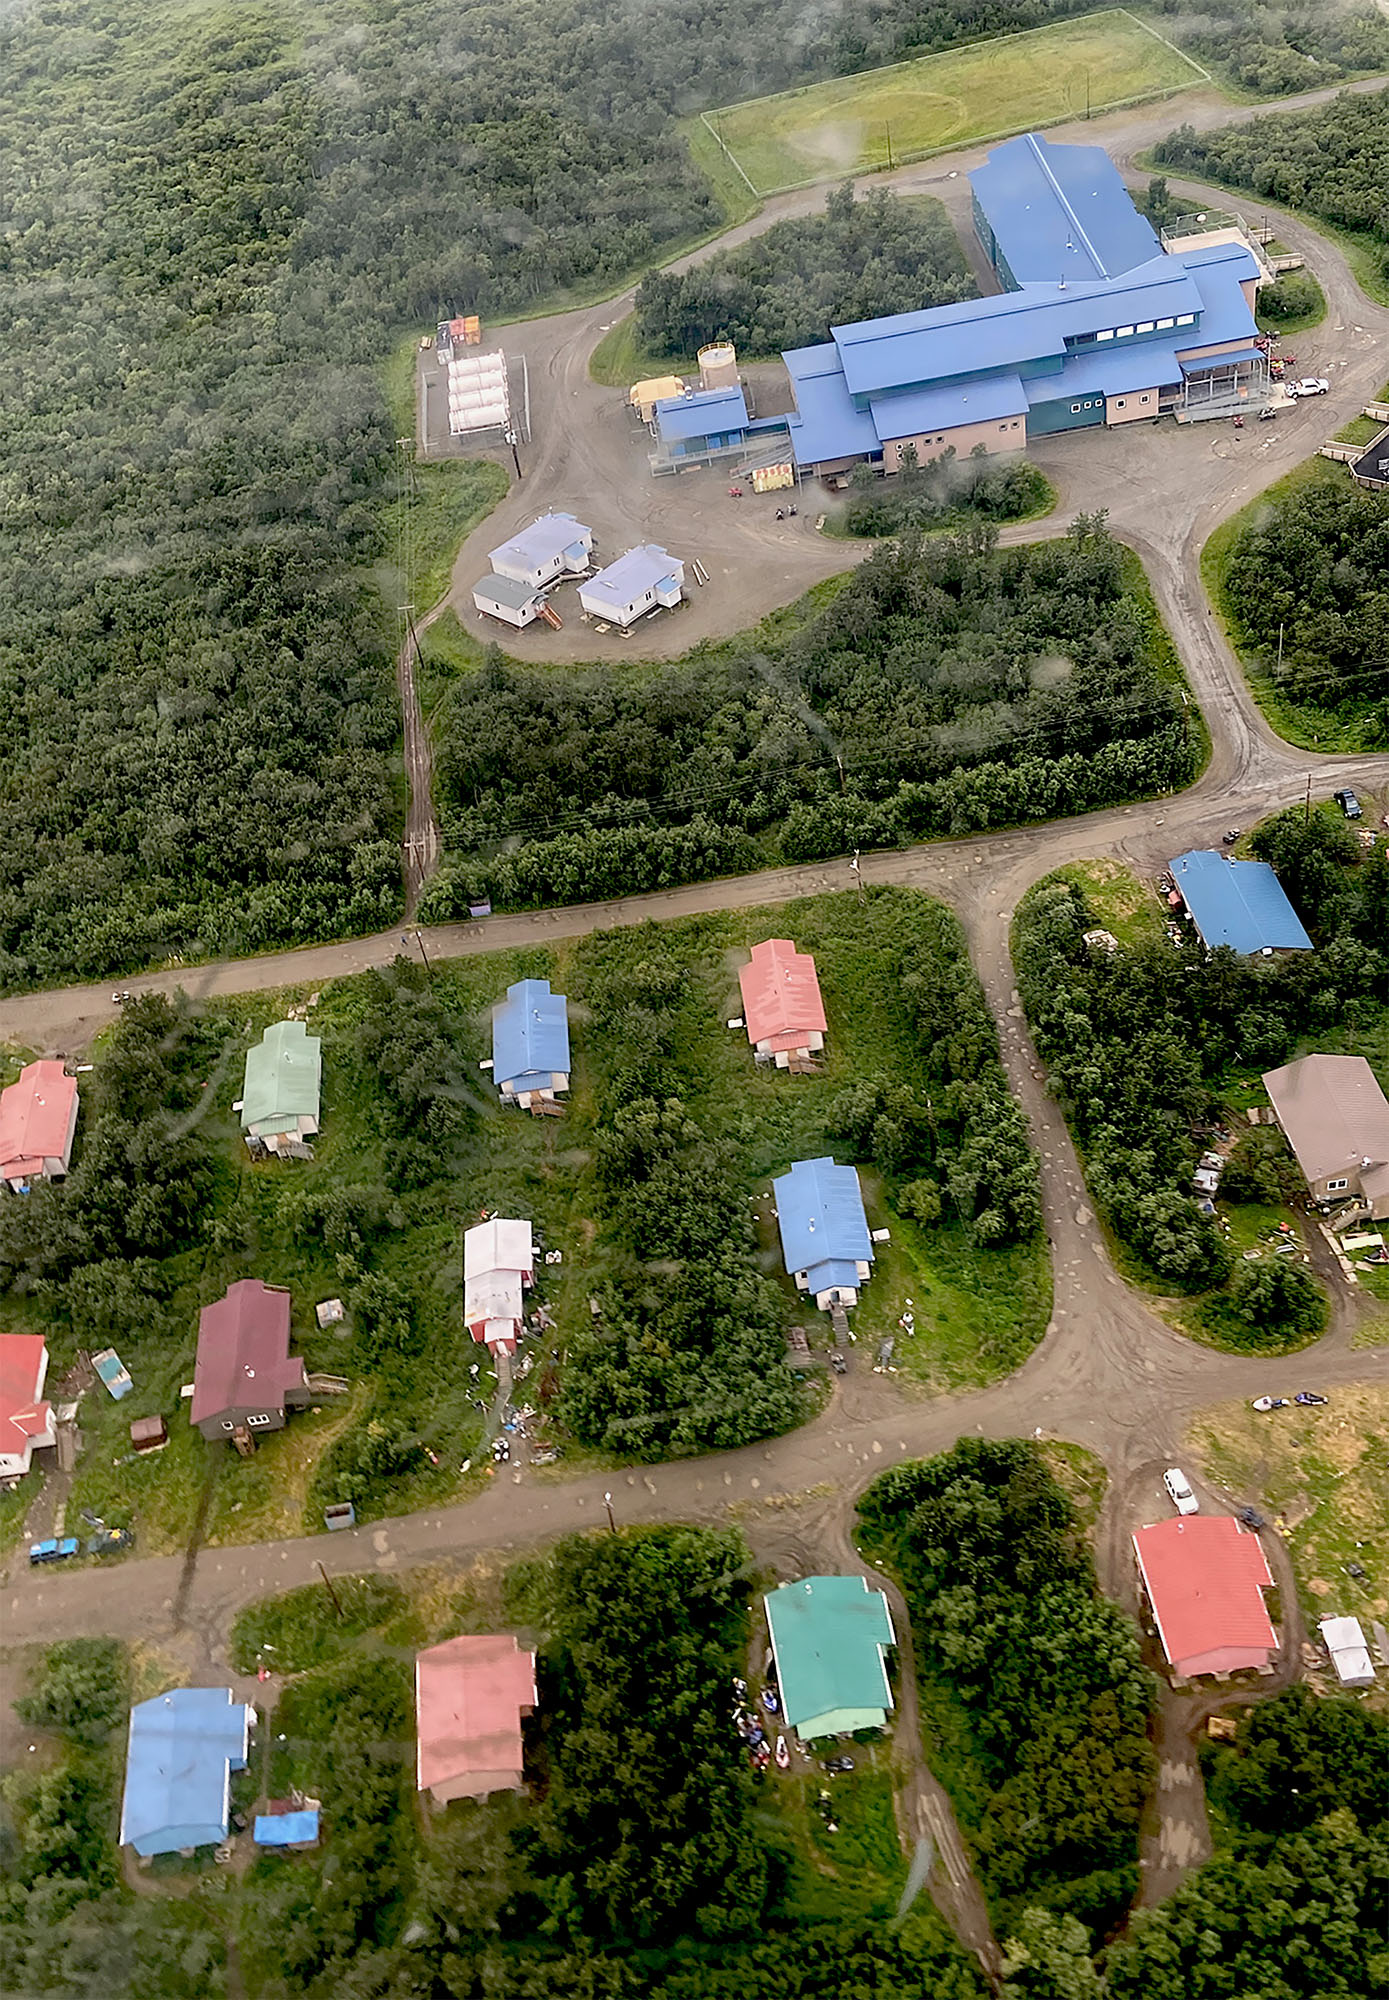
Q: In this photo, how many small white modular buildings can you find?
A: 3